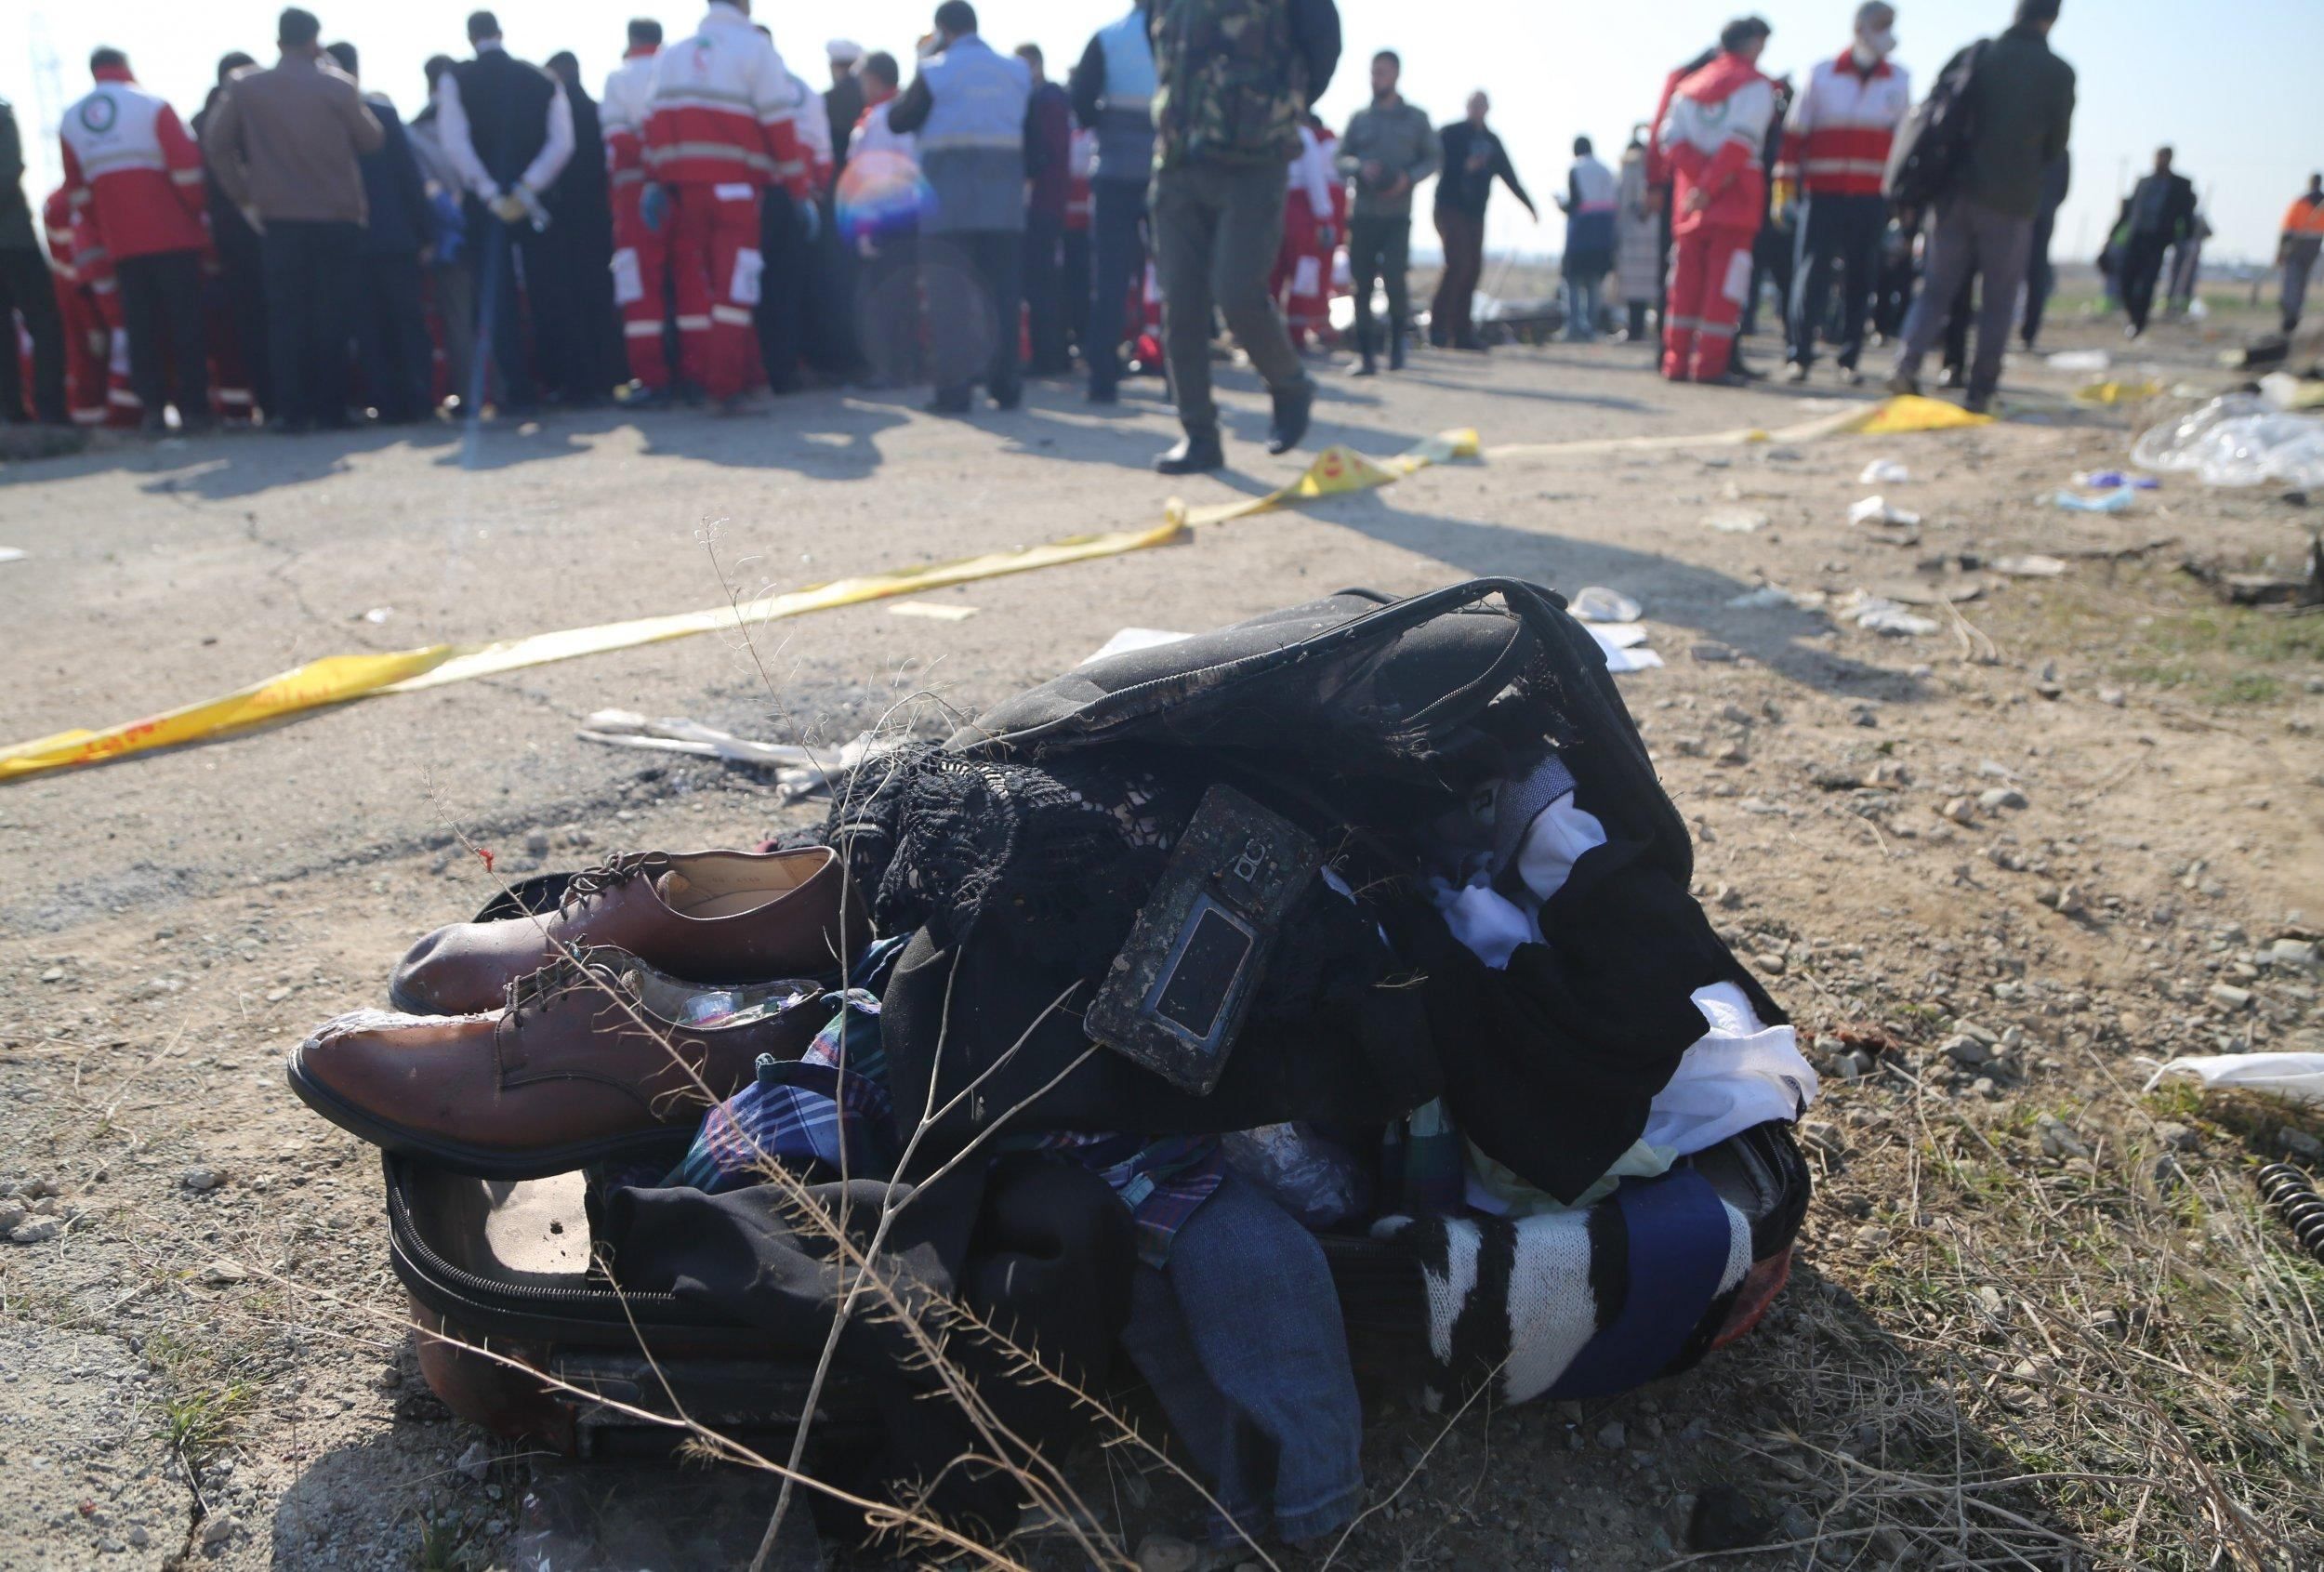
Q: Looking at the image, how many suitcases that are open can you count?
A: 1